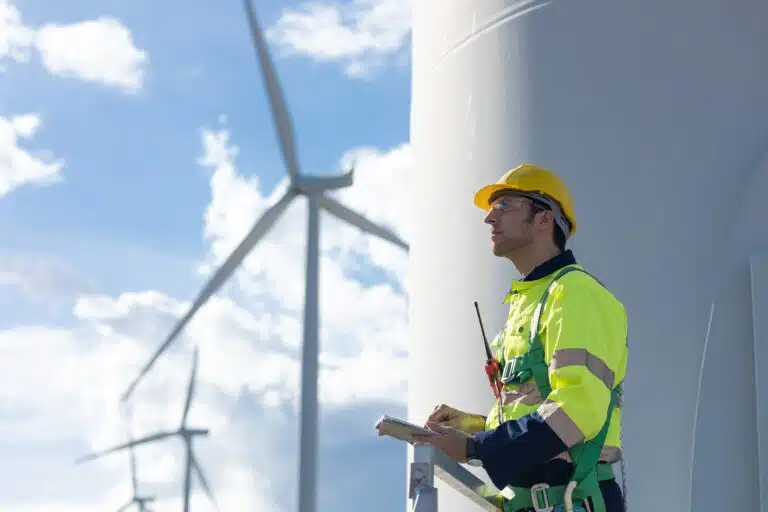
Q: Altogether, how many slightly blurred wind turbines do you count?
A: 3